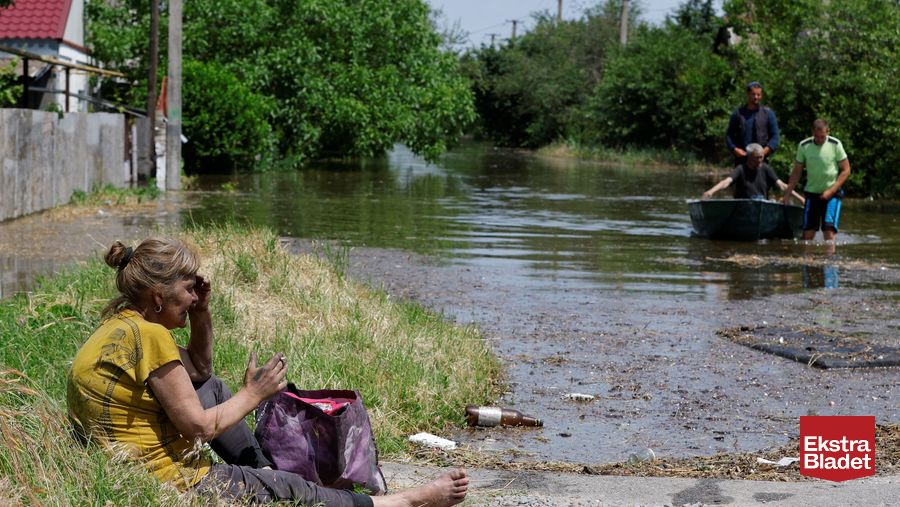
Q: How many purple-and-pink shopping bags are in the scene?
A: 1